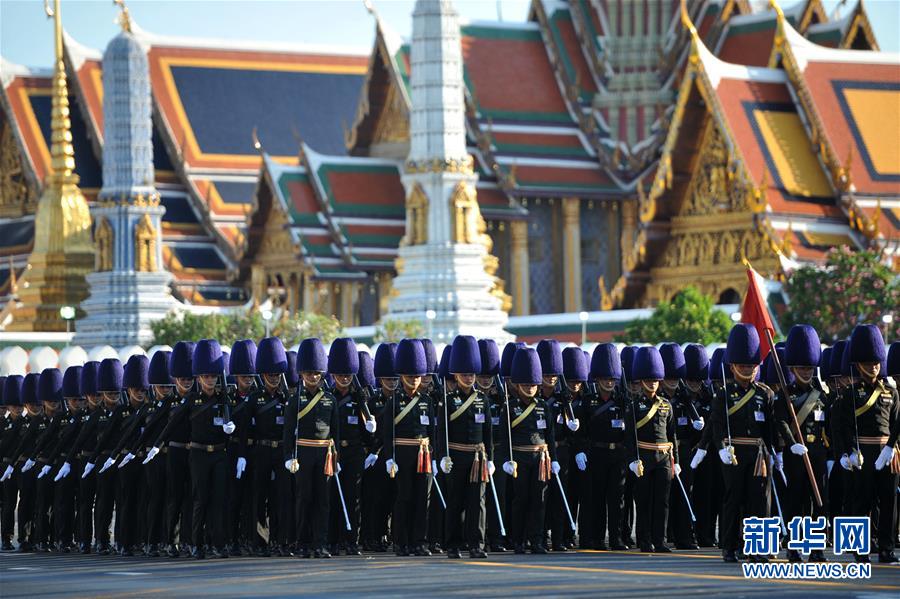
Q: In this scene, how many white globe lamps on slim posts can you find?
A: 6